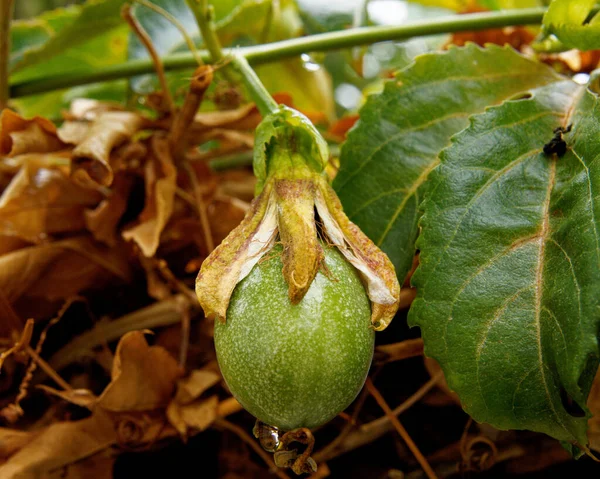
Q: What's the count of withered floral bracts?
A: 3